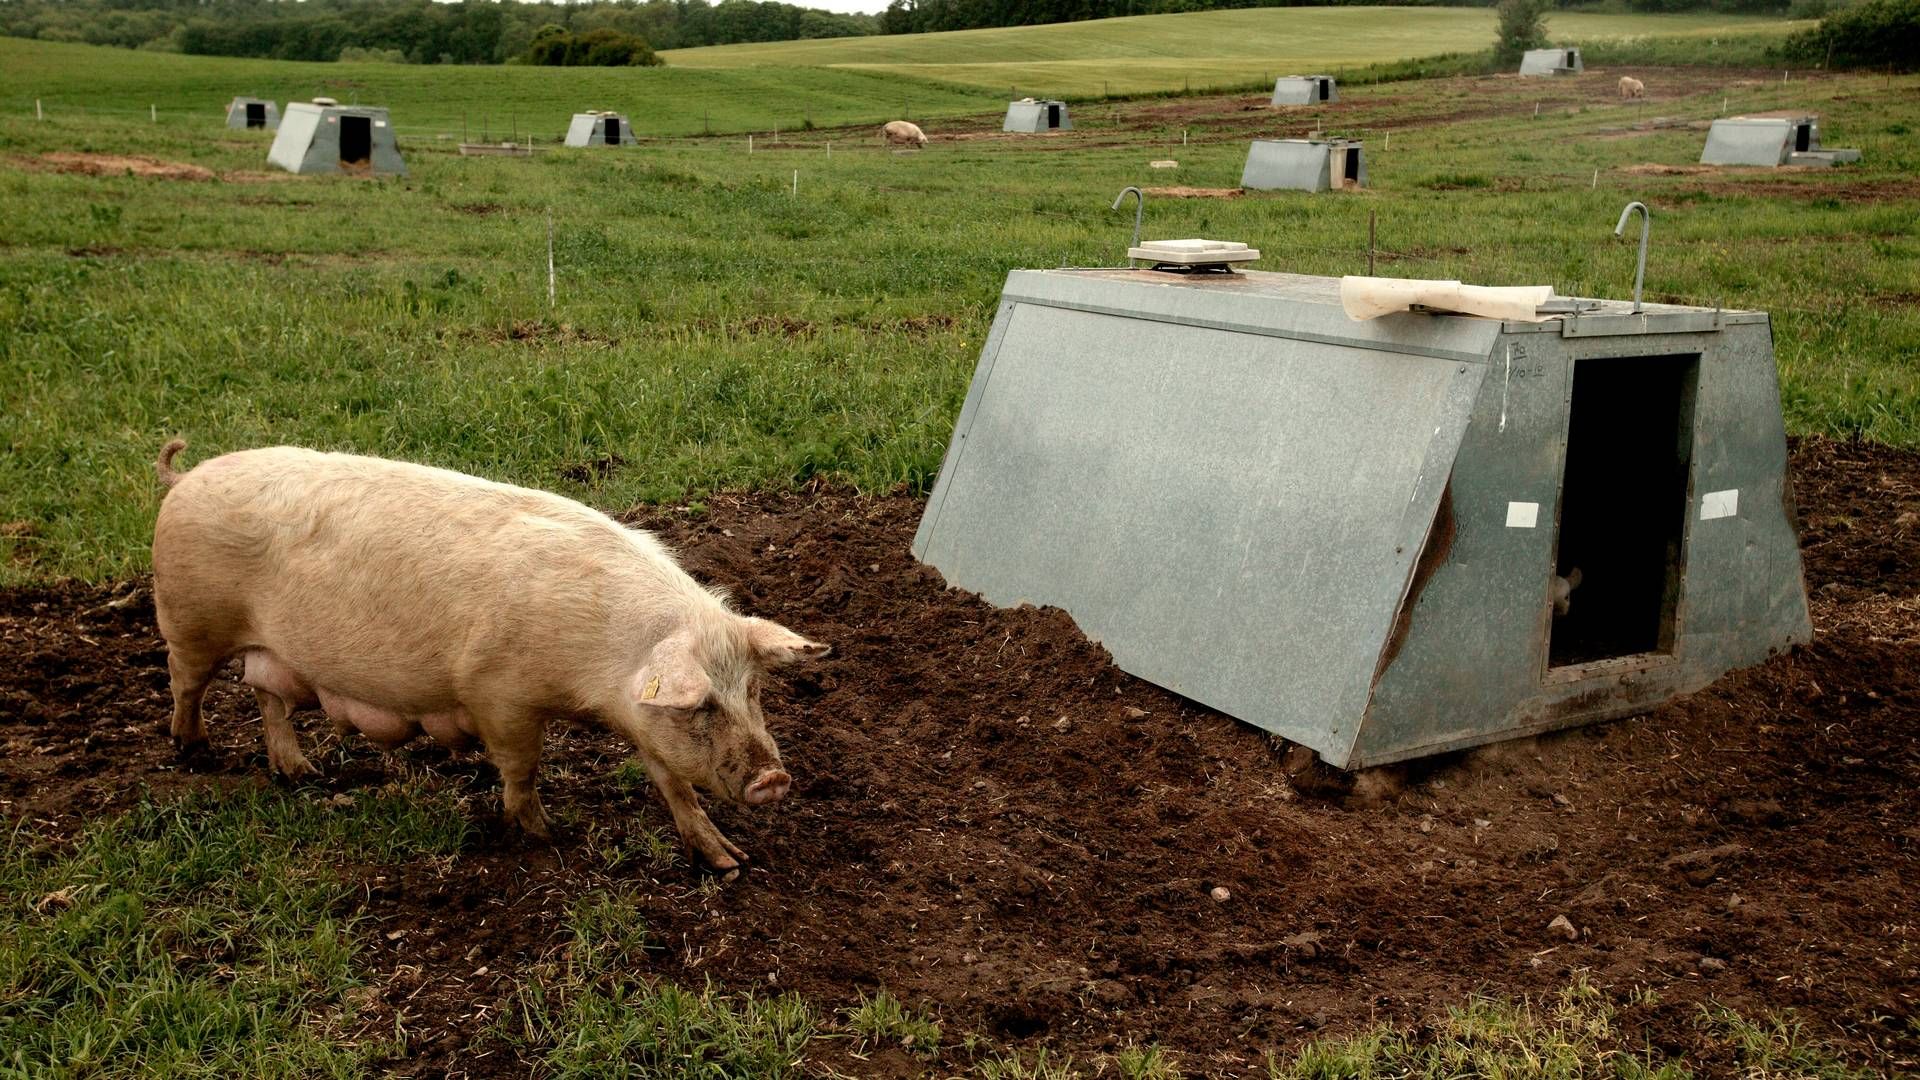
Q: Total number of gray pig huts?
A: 9